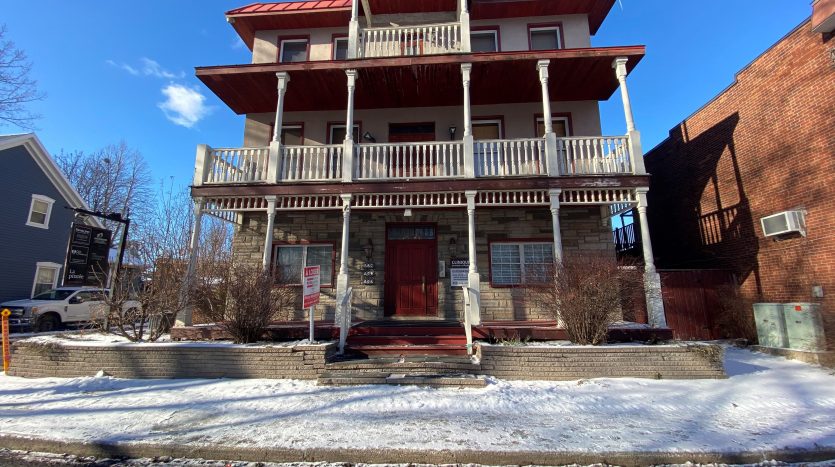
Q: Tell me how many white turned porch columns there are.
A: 13